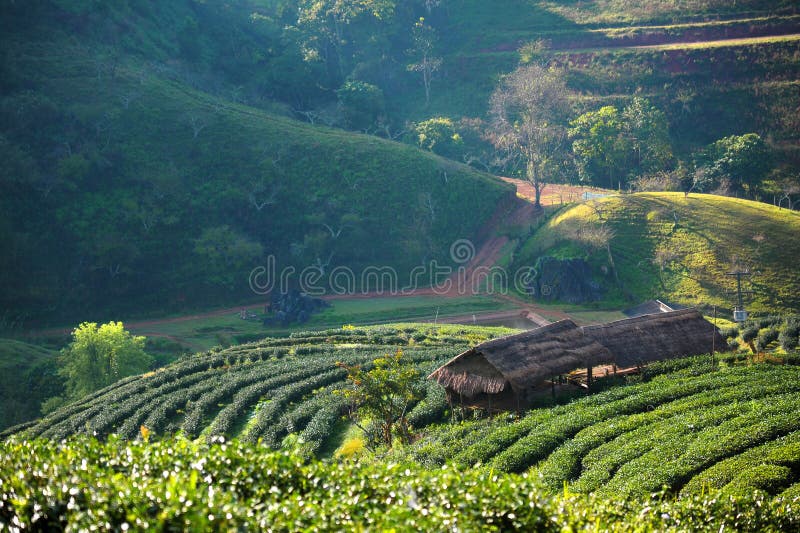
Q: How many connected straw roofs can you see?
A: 2